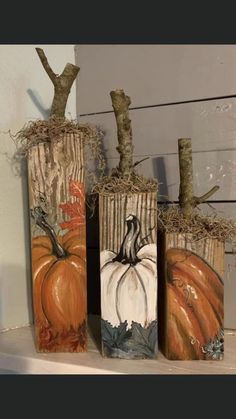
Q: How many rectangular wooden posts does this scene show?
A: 3